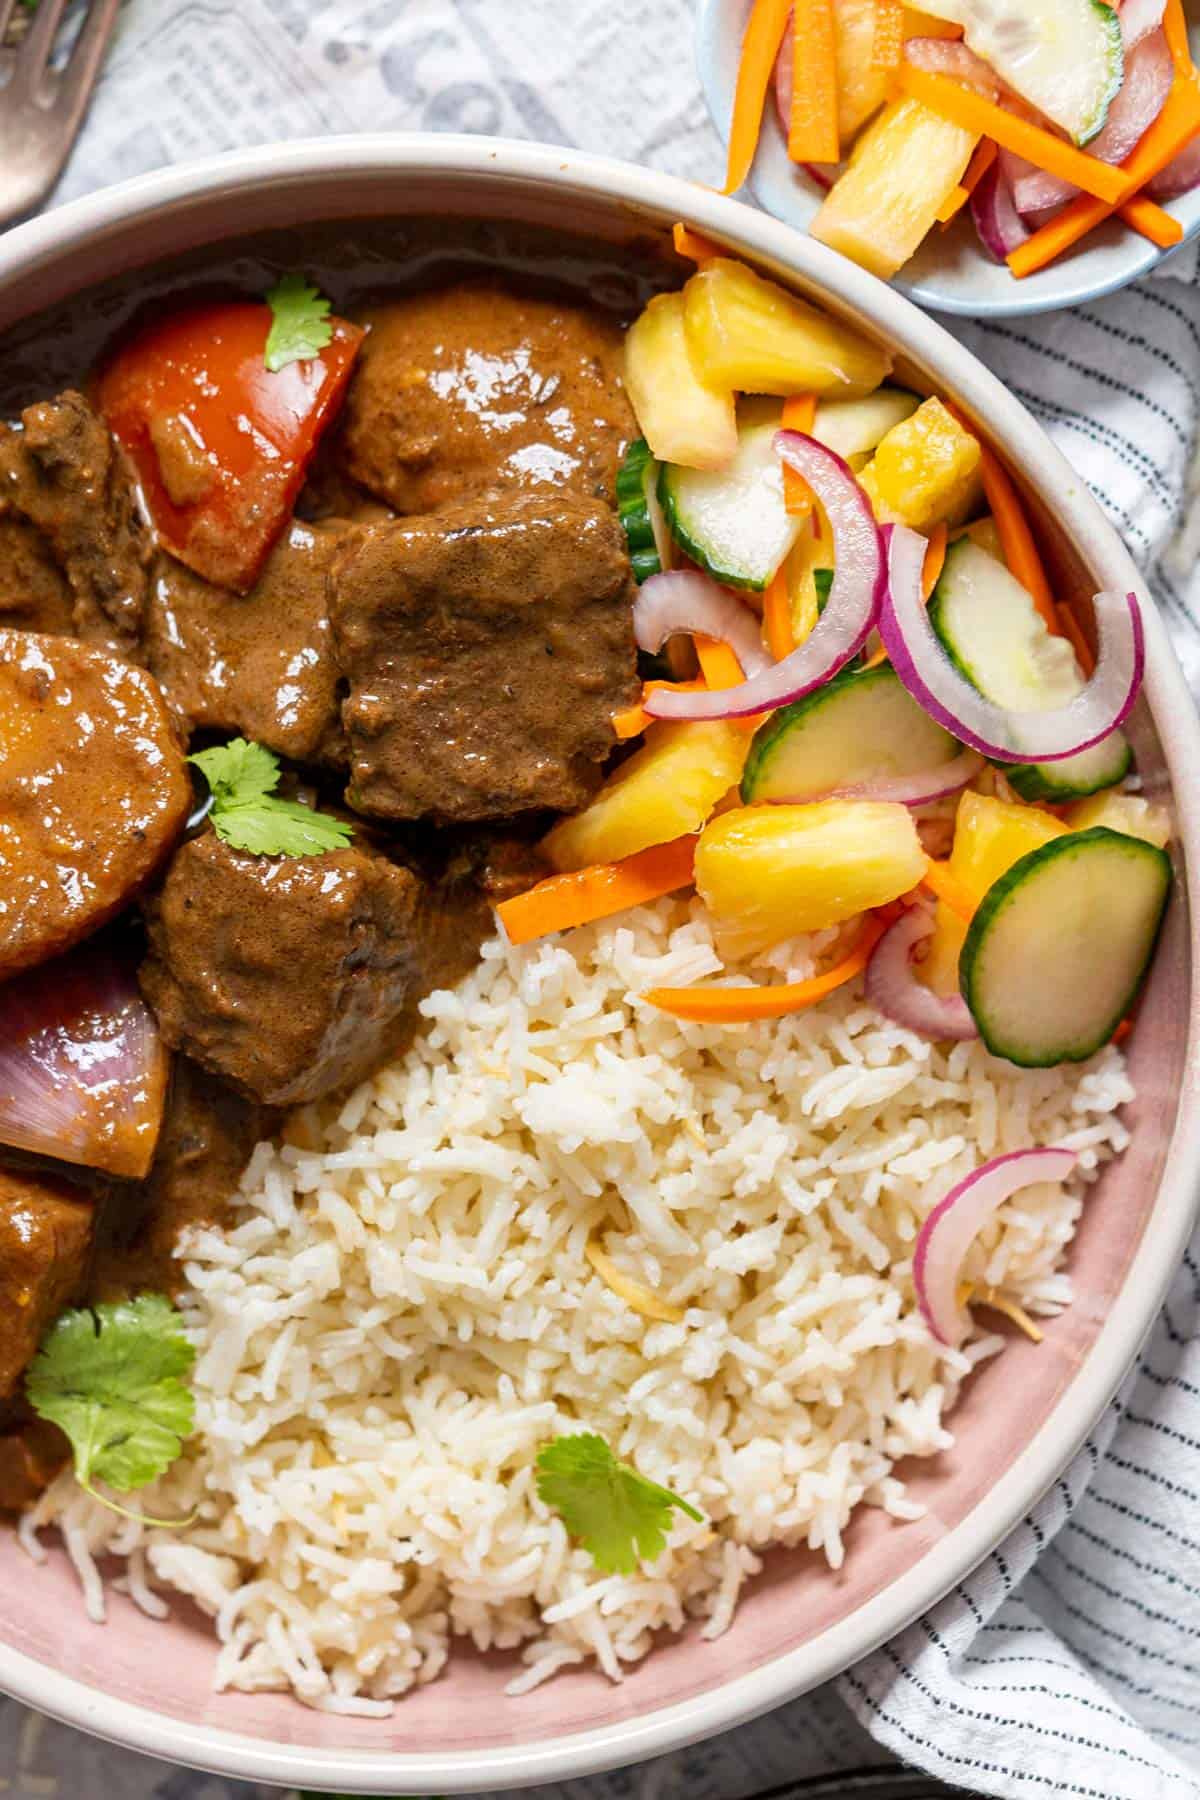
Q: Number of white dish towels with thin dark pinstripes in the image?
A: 1